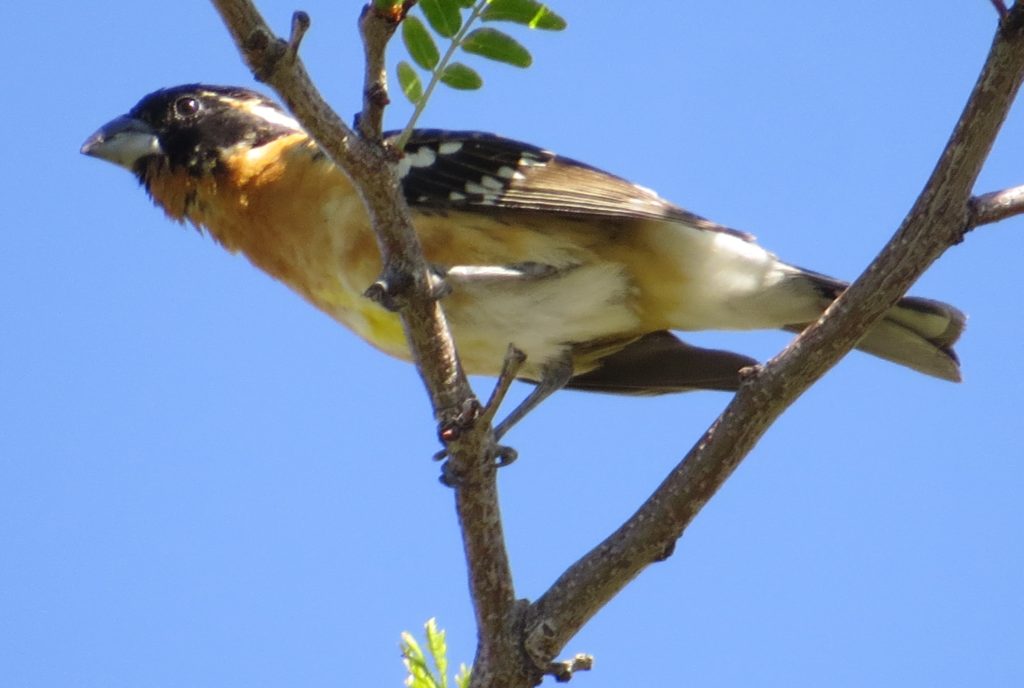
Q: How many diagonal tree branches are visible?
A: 2